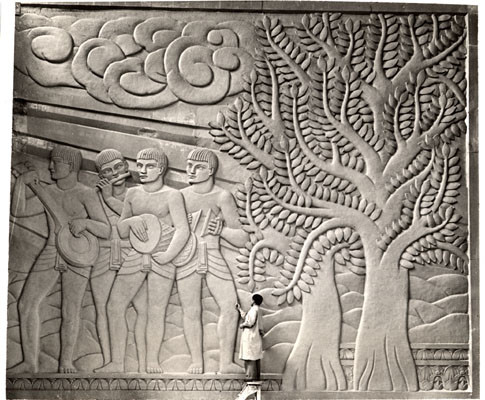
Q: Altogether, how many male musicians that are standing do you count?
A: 4